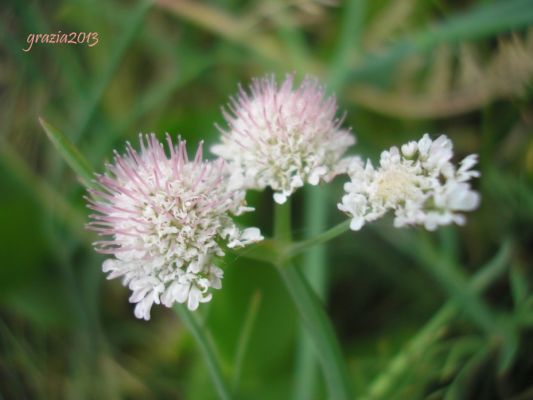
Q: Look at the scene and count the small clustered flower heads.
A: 3